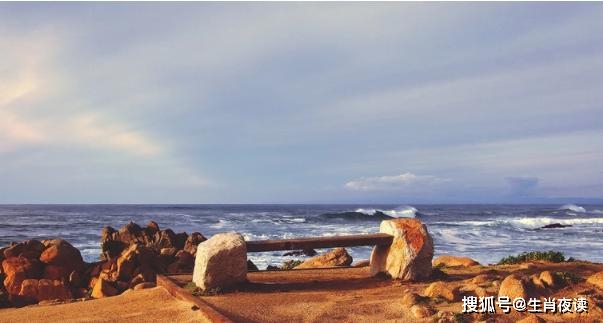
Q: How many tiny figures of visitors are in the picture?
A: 0